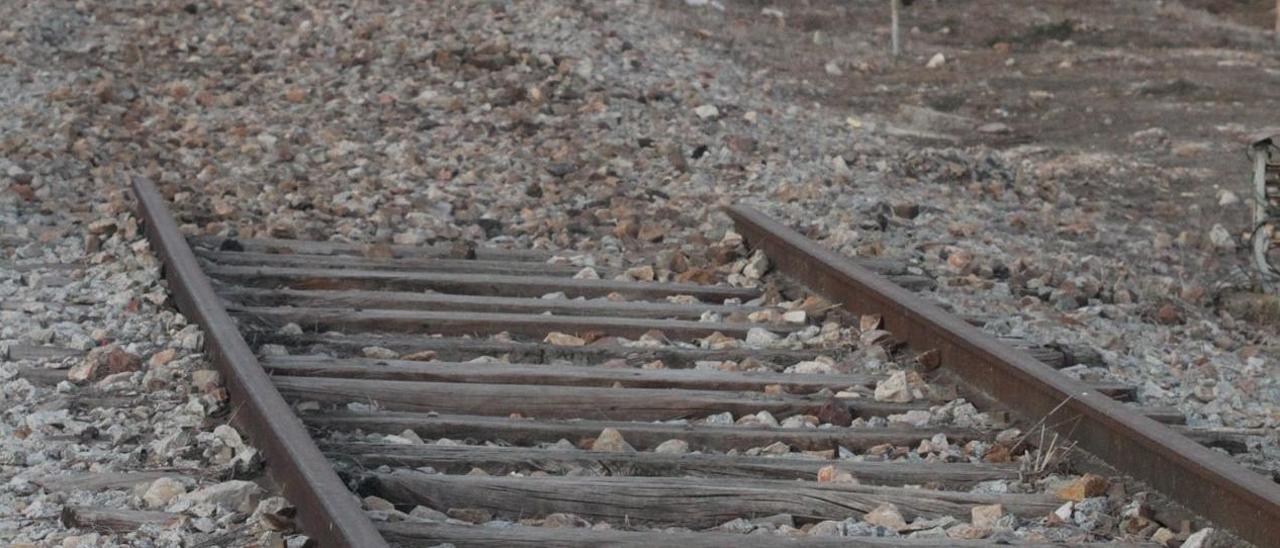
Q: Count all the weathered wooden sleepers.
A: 12